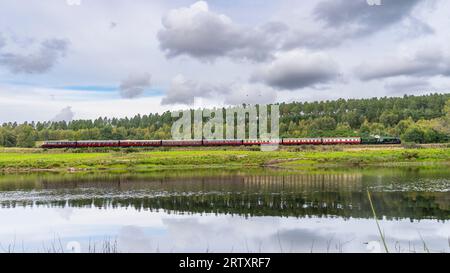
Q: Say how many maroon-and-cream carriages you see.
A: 3